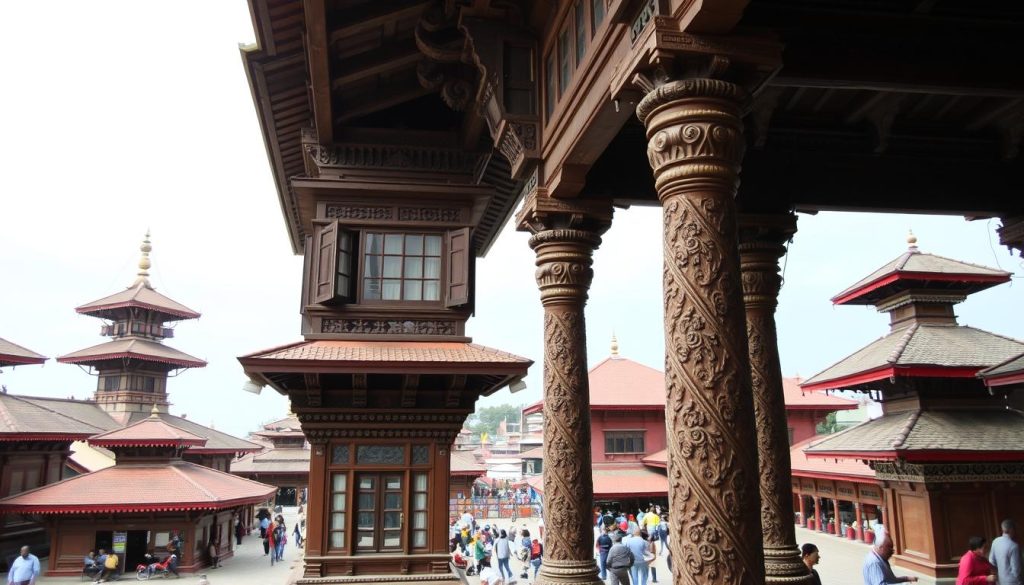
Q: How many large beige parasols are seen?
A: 0